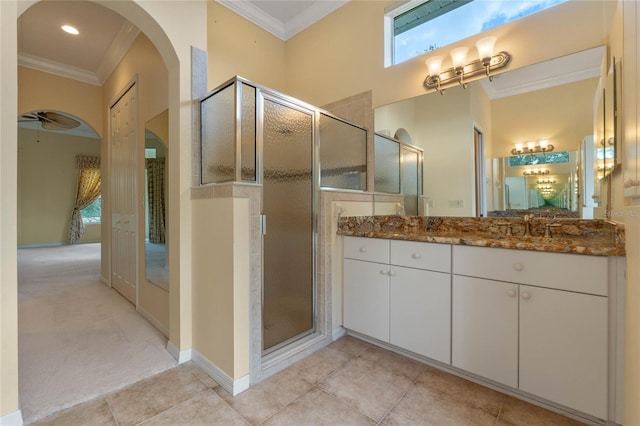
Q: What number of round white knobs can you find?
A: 7